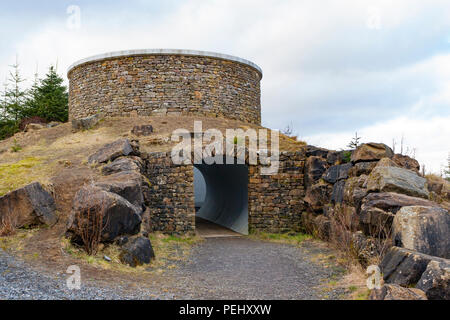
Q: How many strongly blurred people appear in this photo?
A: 0